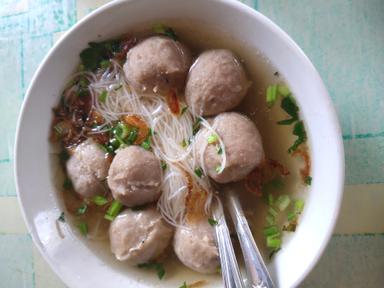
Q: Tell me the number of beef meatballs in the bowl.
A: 7